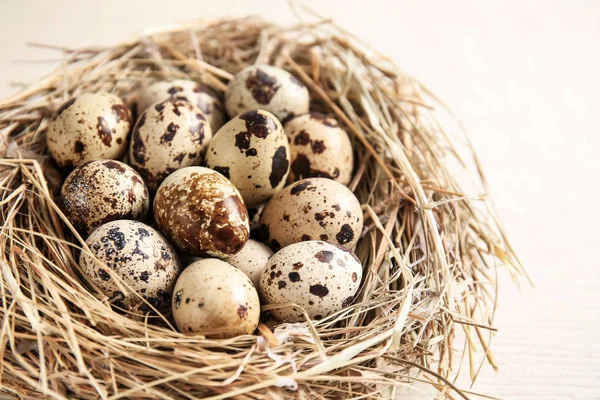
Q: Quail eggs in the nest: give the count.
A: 13